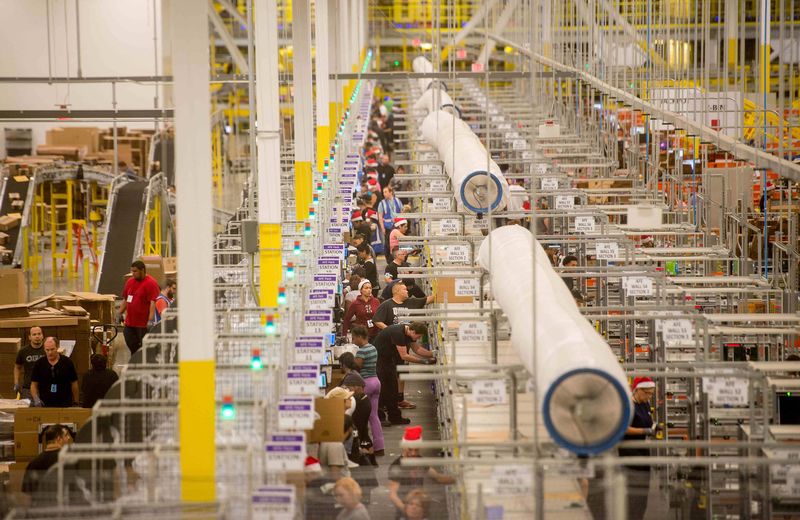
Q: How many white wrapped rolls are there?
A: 4